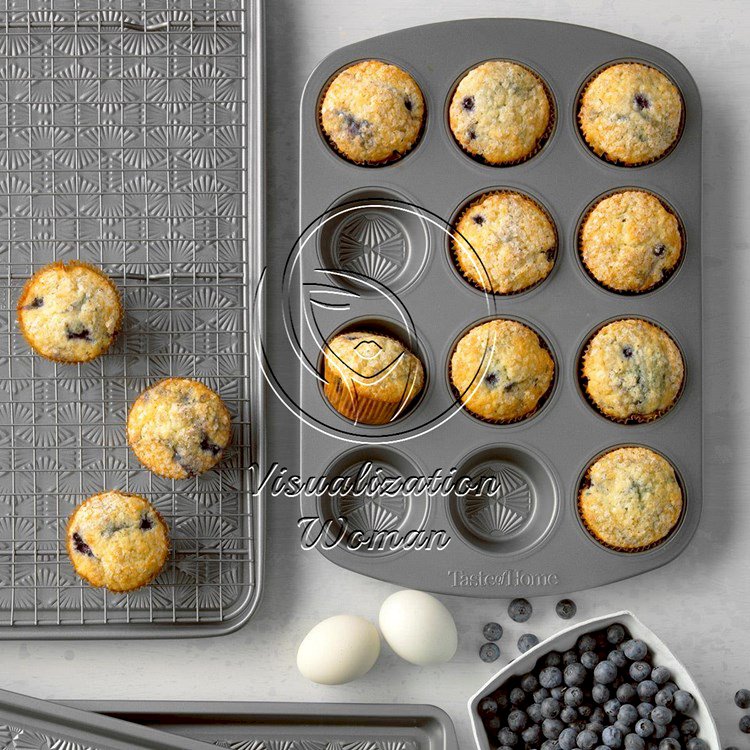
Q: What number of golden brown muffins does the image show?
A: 12